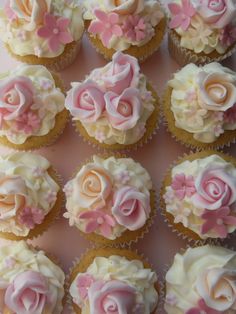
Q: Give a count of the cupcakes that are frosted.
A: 12